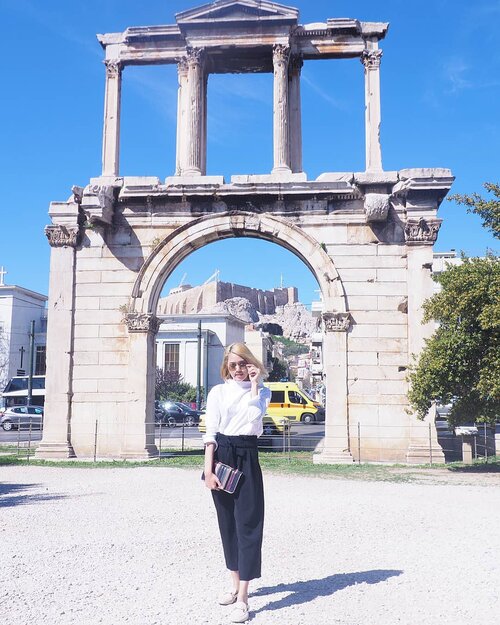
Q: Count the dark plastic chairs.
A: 0